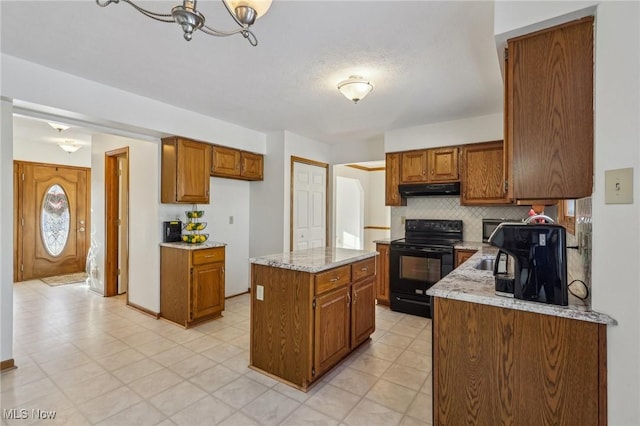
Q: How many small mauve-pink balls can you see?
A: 0